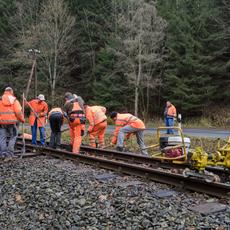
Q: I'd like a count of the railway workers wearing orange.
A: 7